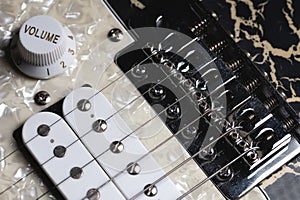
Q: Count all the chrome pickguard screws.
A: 2